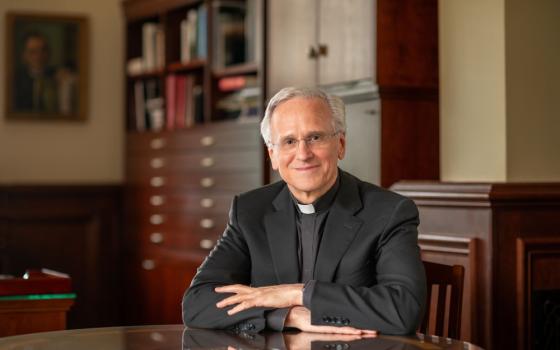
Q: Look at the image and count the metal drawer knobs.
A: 13